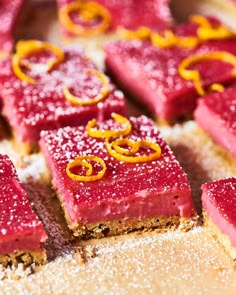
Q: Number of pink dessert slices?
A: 8